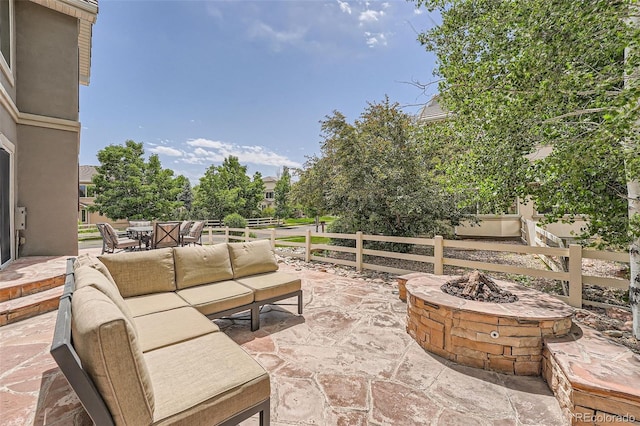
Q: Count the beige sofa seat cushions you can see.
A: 5